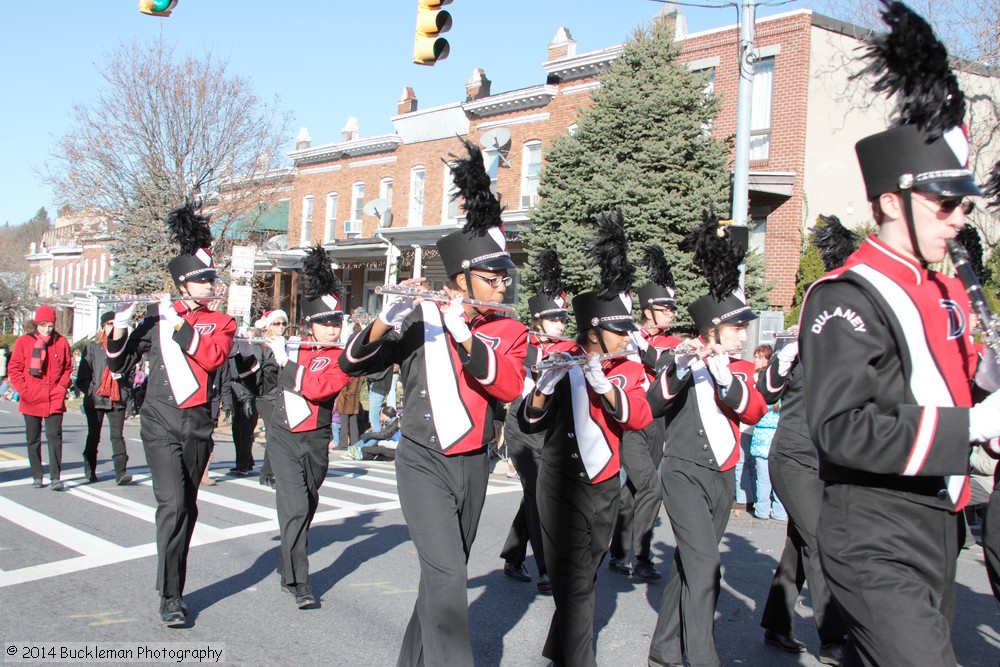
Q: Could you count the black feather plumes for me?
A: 11